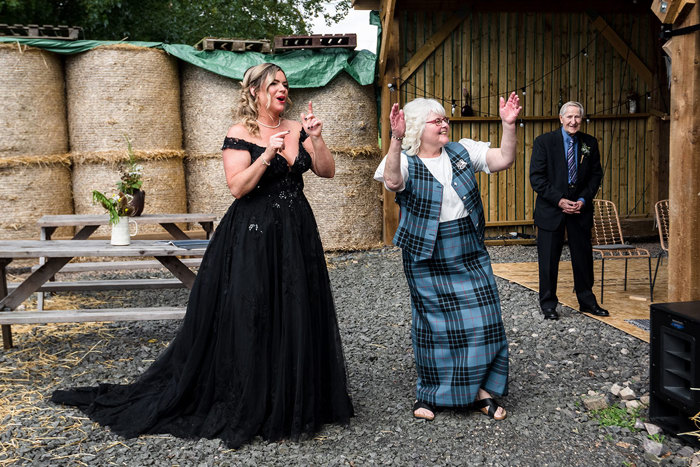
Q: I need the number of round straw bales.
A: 8